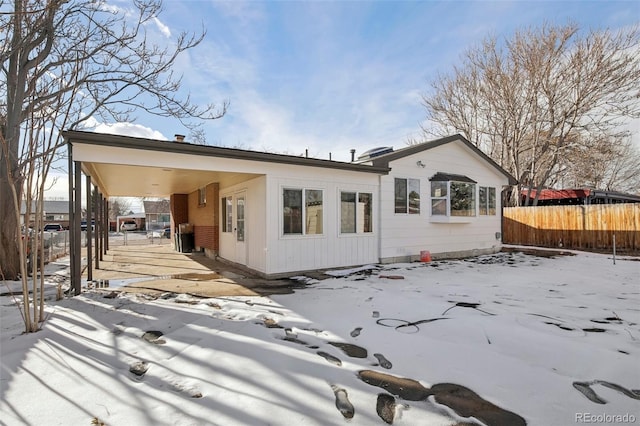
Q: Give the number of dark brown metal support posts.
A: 6